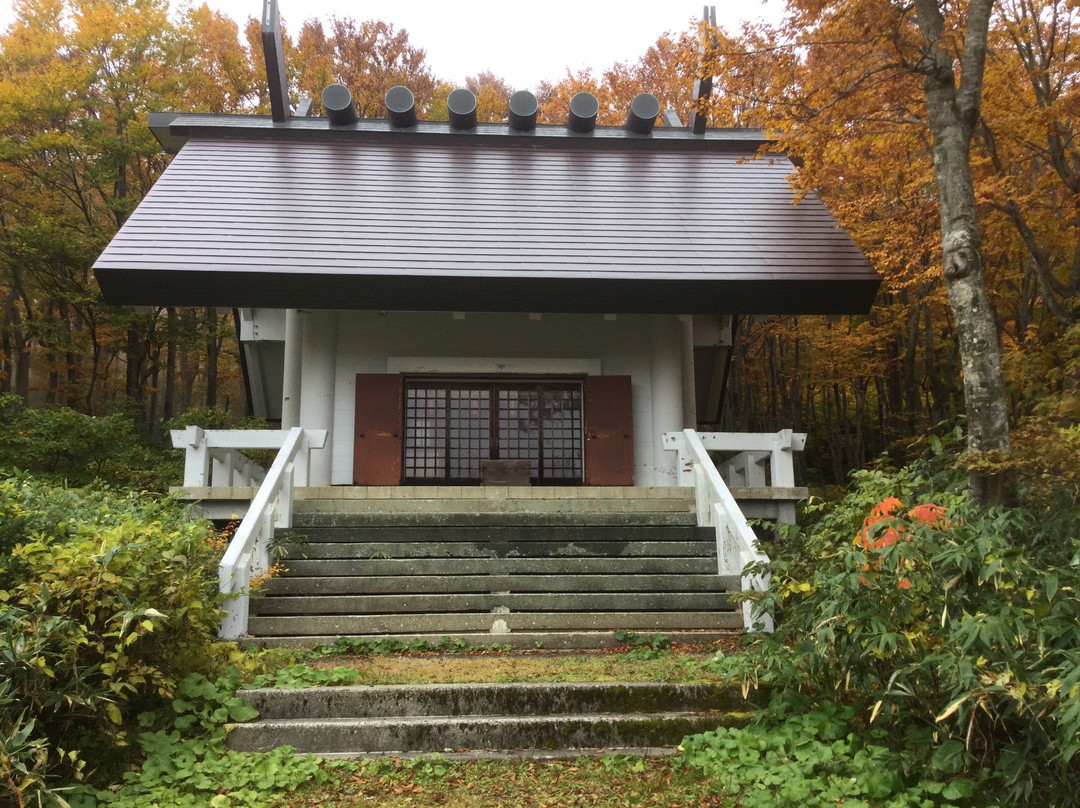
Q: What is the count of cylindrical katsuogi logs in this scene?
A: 6